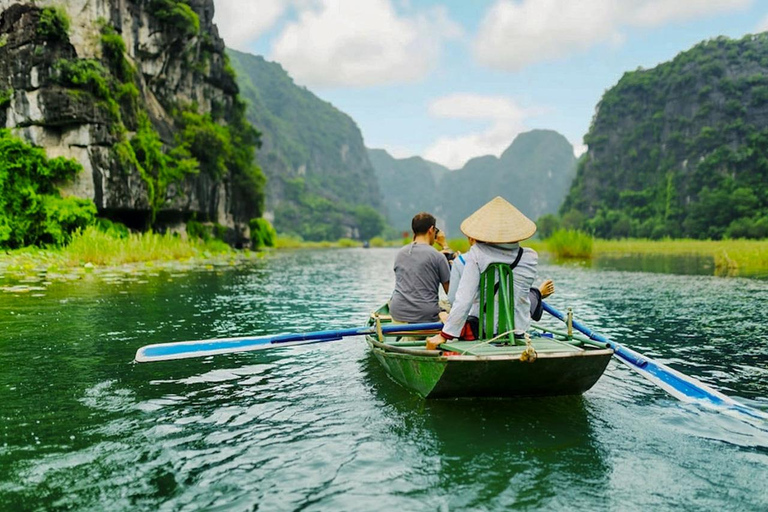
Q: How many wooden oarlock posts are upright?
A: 2